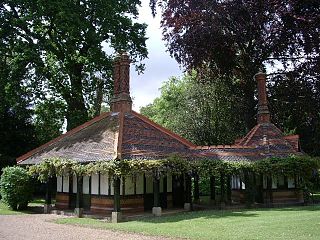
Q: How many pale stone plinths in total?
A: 5